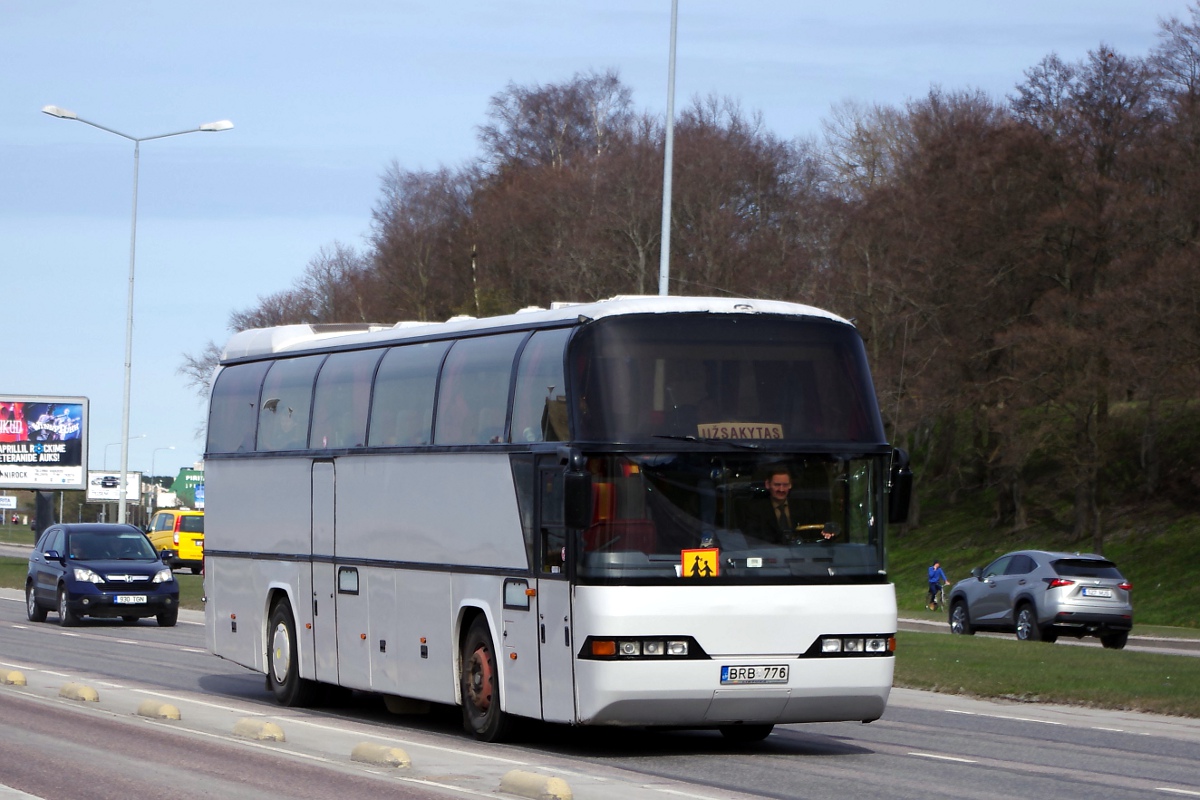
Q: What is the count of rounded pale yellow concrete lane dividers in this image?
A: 6